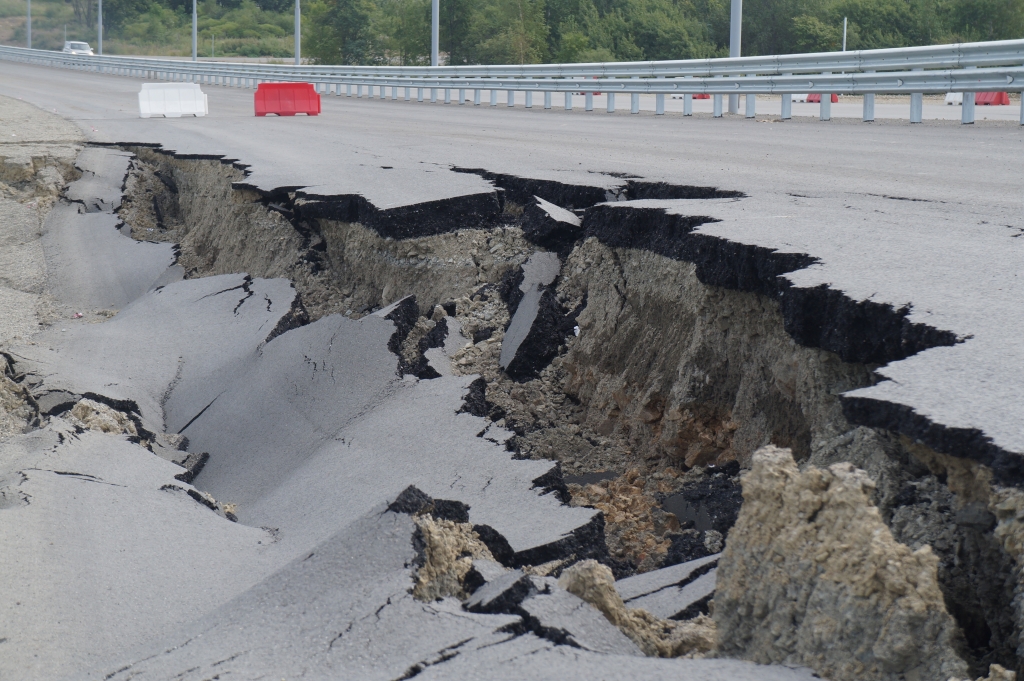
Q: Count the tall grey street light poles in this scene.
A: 6